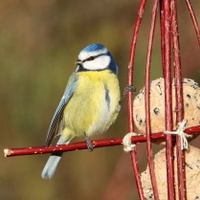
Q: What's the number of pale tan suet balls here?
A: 2